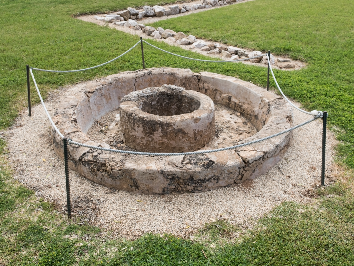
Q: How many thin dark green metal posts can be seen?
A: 5